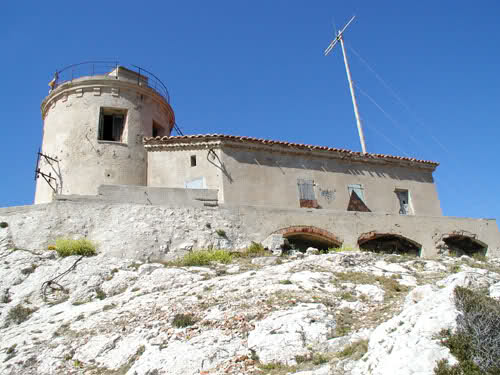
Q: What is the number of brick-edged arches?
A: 3